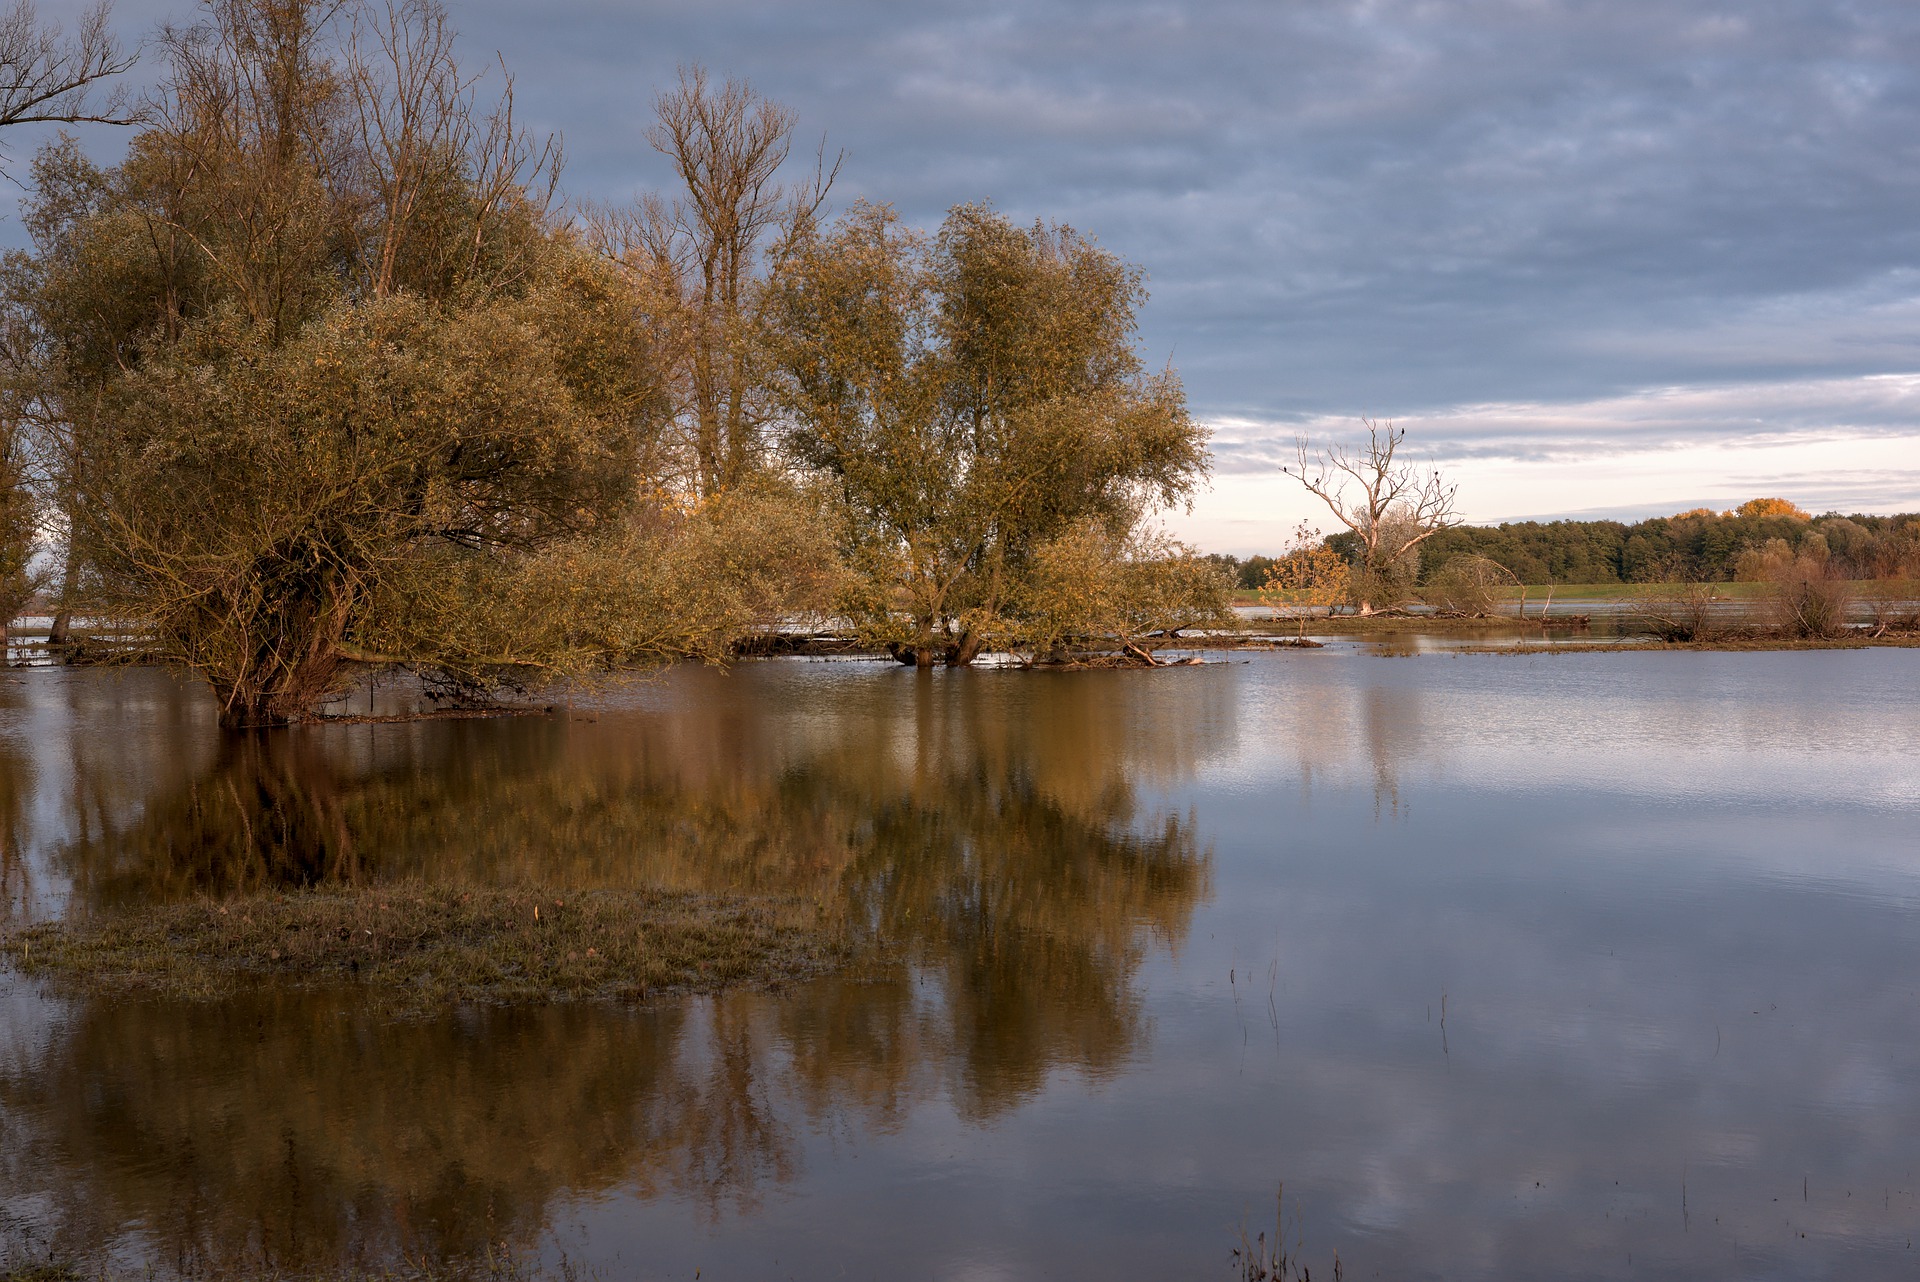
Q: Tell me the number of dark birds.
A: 5